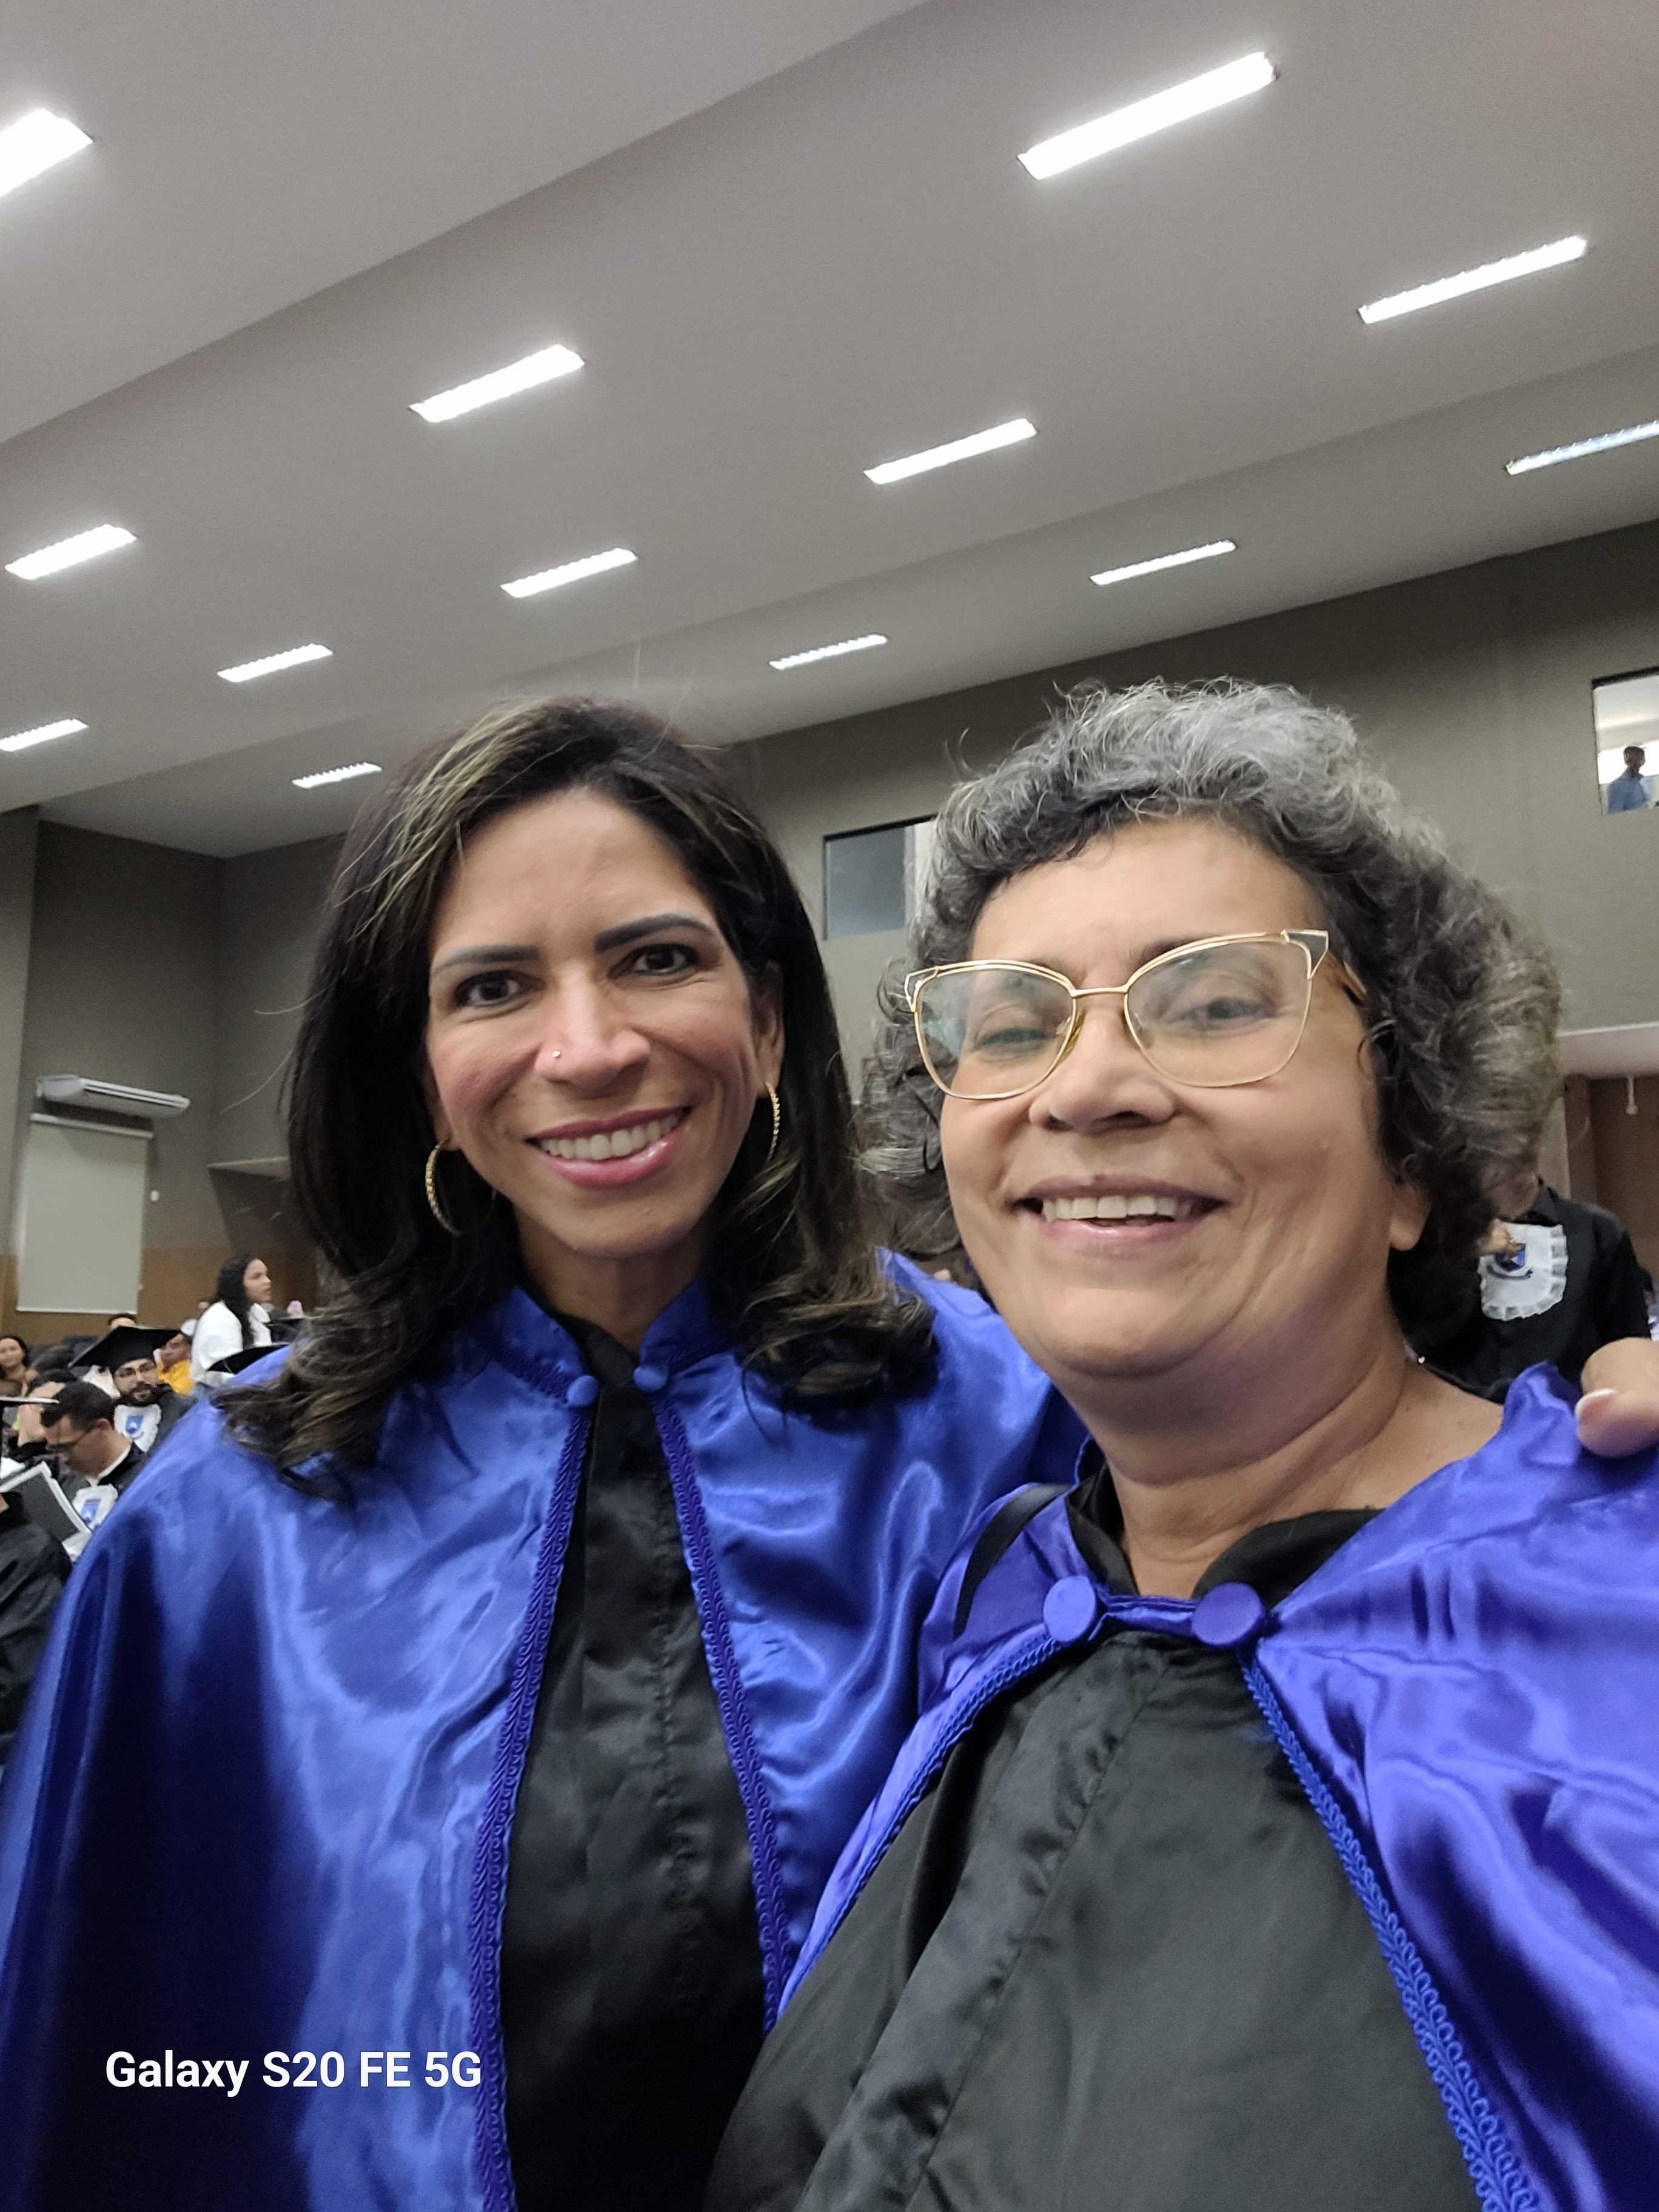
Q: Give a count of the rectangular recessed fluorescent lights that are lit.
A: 13